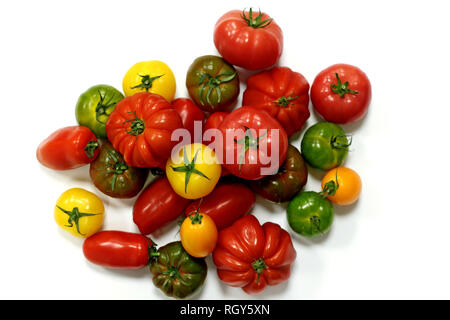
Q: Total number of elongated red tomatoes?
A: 4